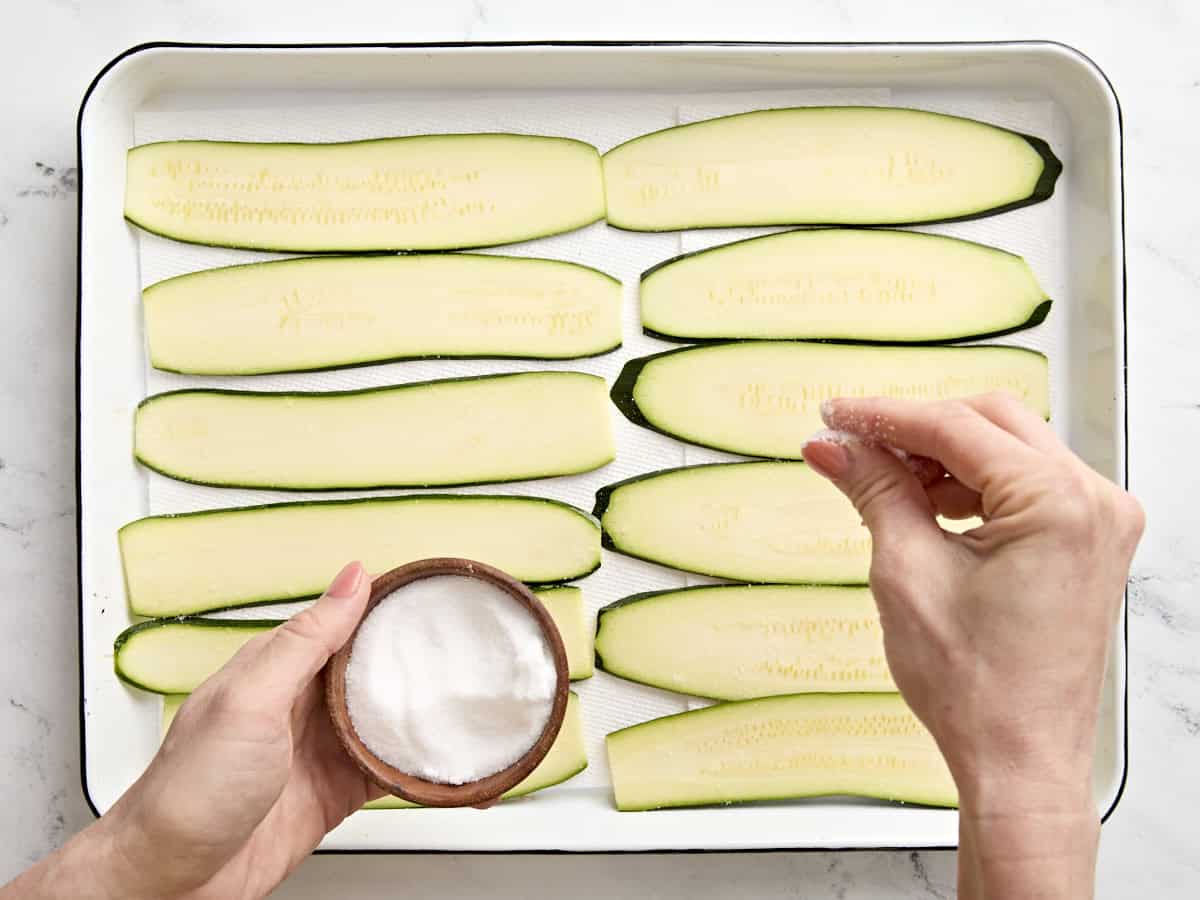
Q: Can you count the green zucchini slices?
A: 12